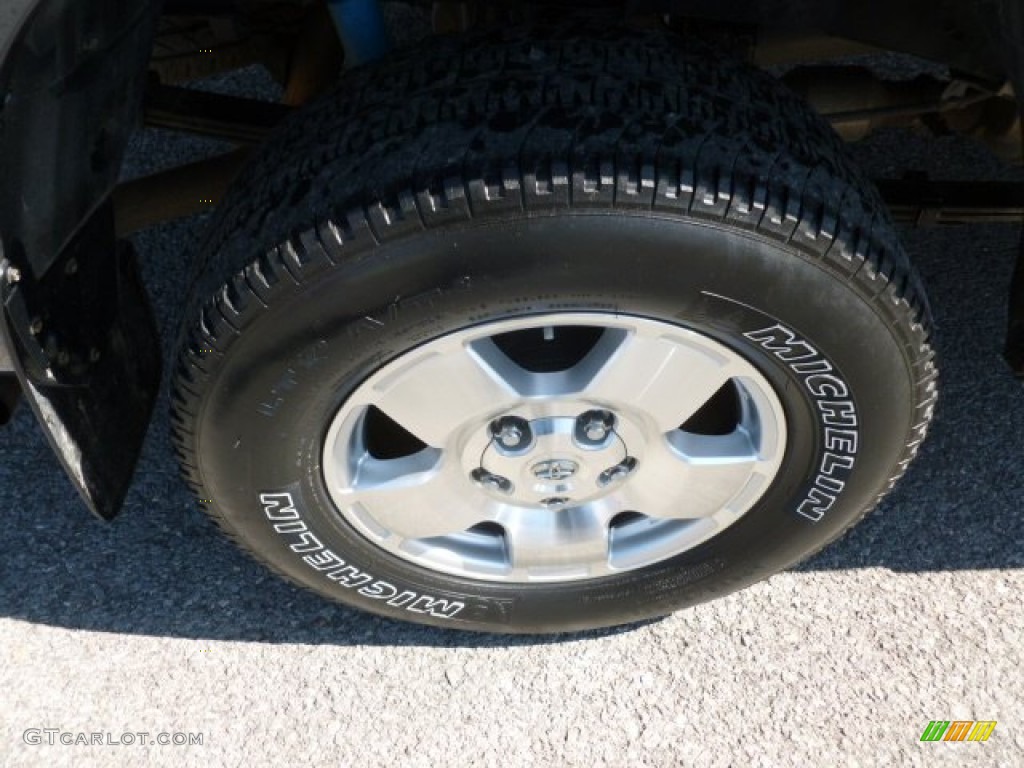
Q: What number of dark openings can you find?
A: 5